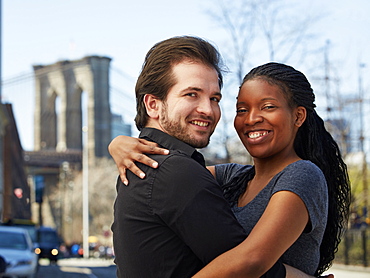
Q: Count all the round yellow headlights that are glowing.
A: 2